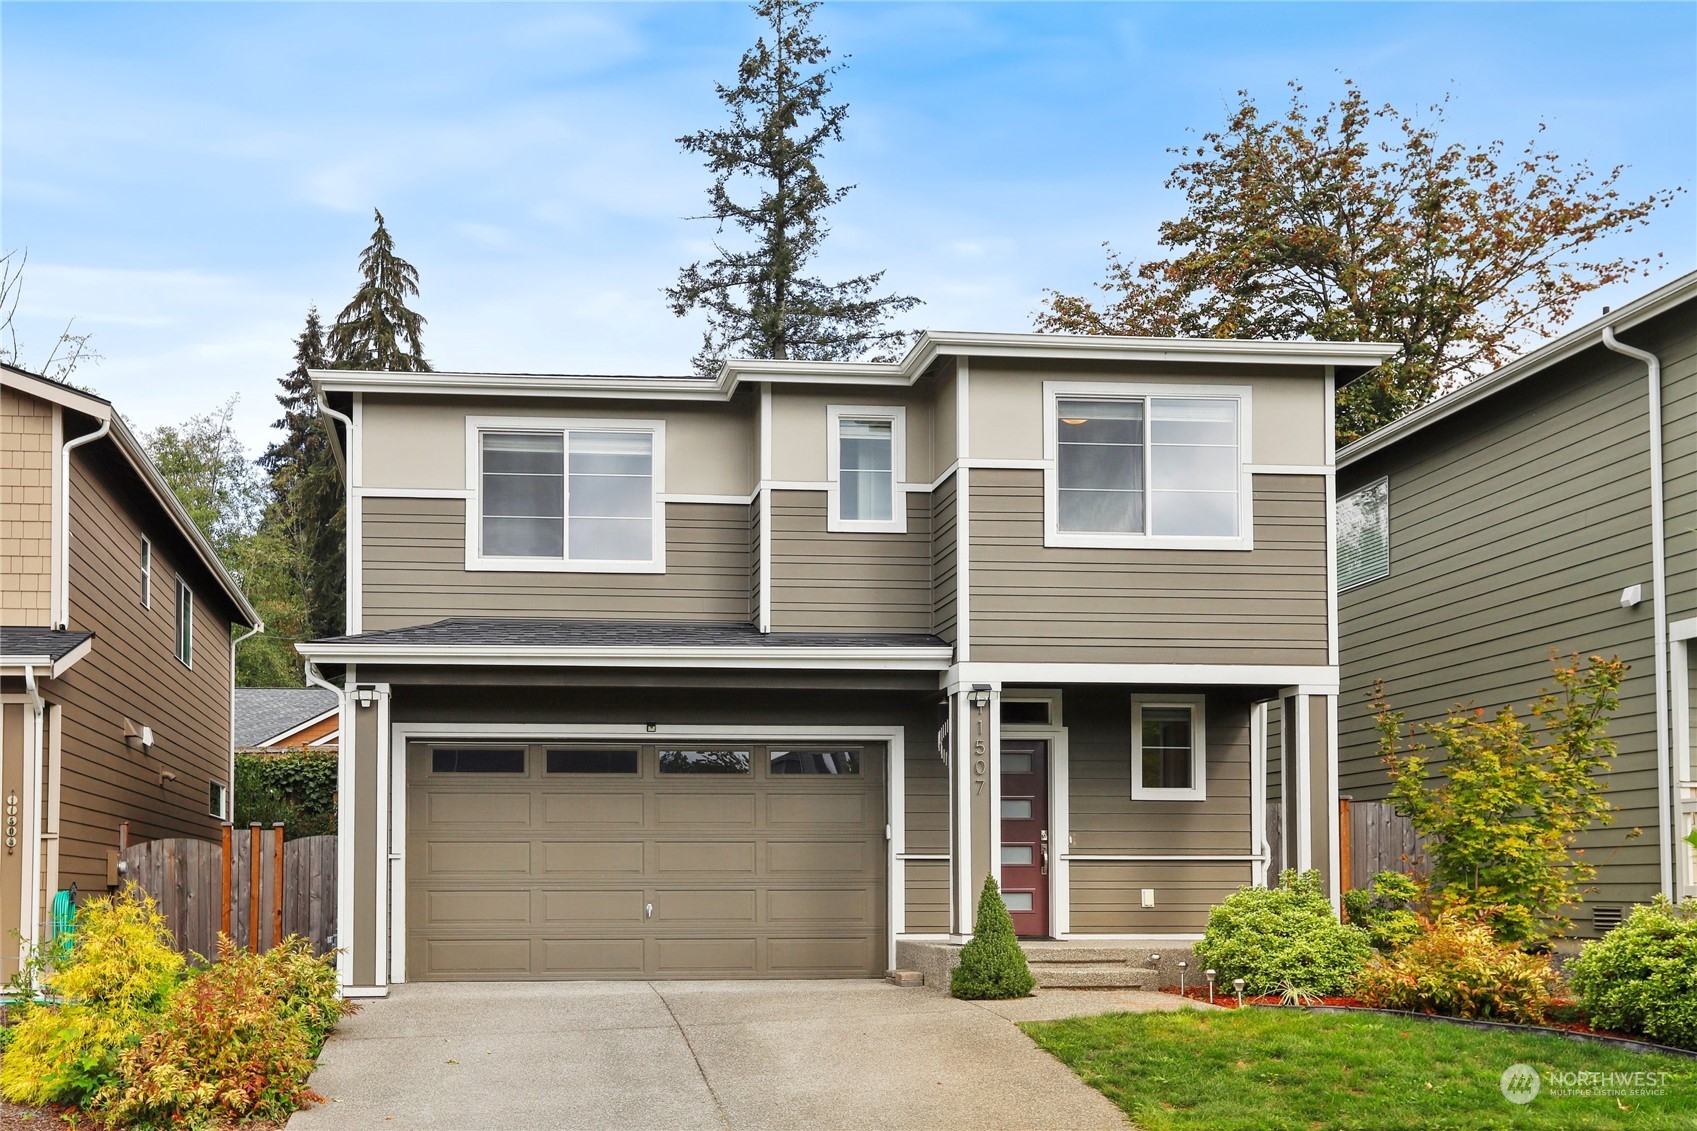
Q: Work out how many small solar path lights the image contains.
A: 4